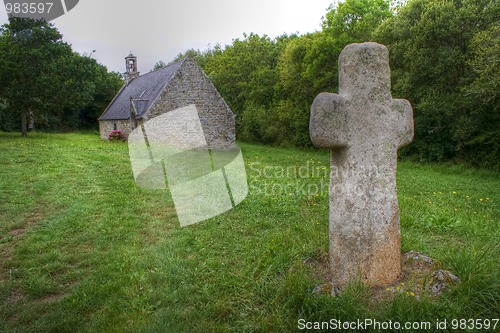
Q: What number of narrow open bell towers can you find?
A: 1